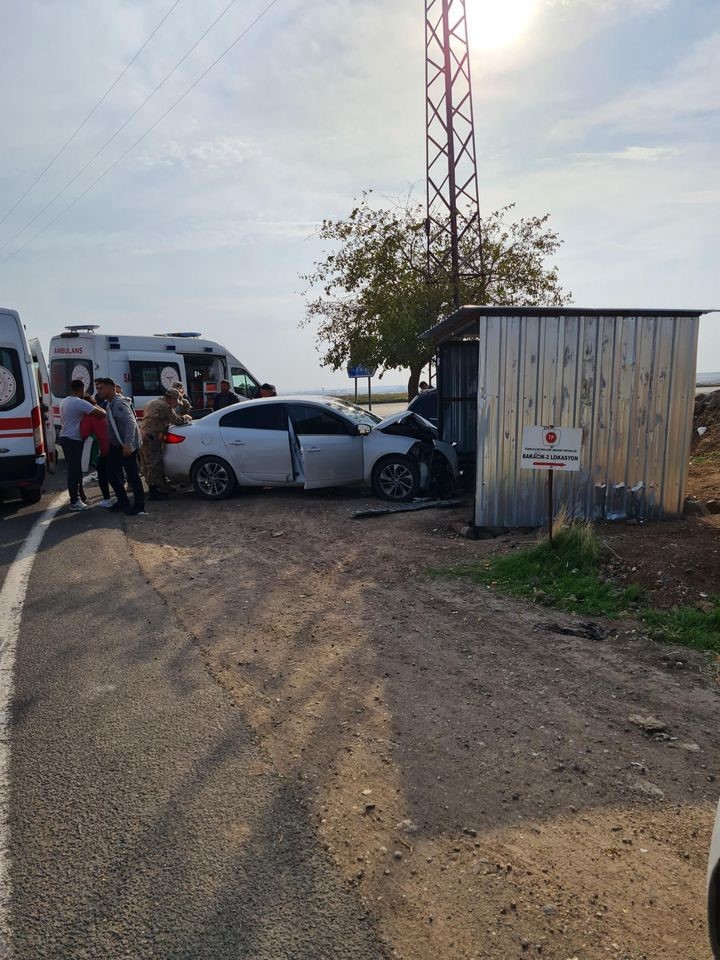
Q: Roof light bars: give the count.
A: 2